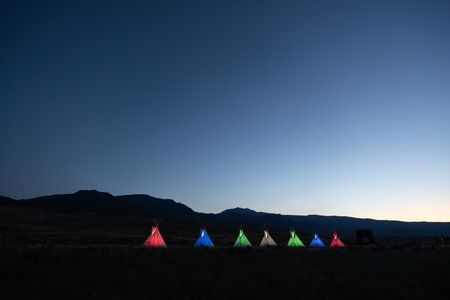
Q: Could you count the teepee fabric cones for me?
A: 7